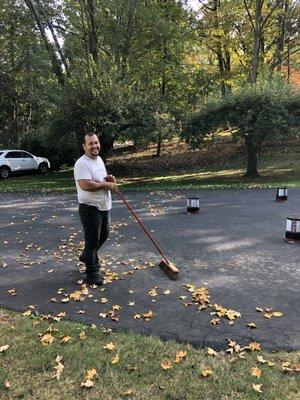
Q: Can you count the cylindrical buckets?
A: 3